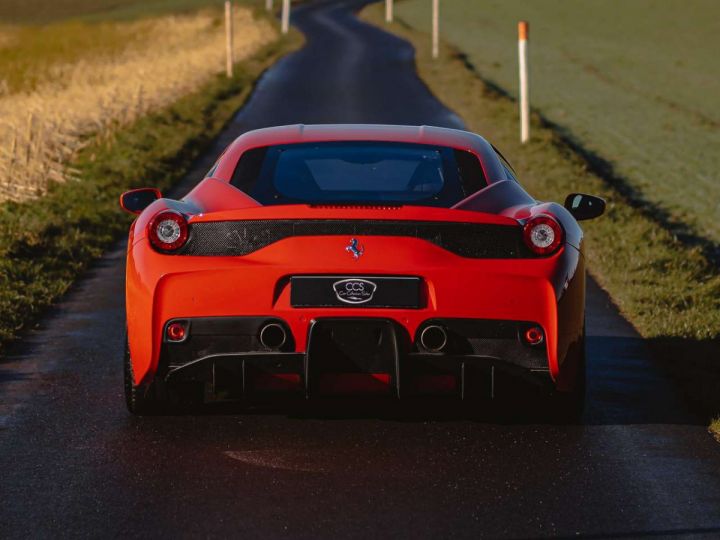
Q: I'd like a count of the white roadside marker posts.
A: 6